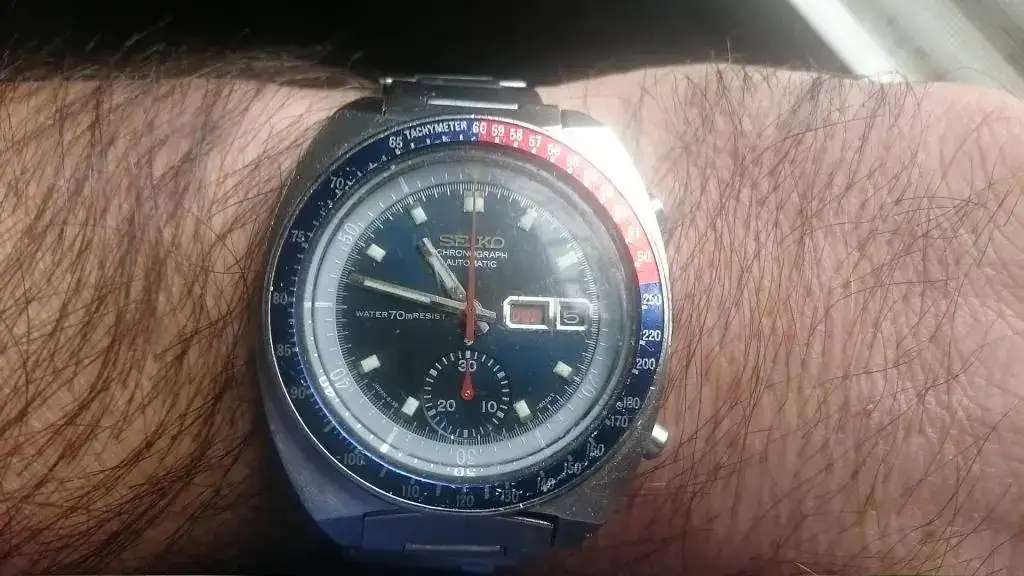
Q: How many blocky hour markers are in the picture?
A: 9